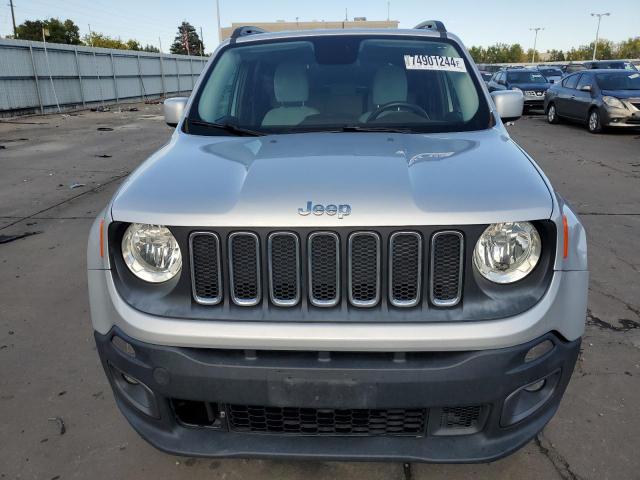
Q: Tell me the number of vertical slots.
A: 7